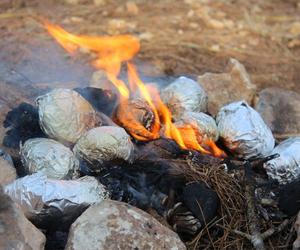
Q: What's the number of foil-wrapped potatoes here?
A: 9